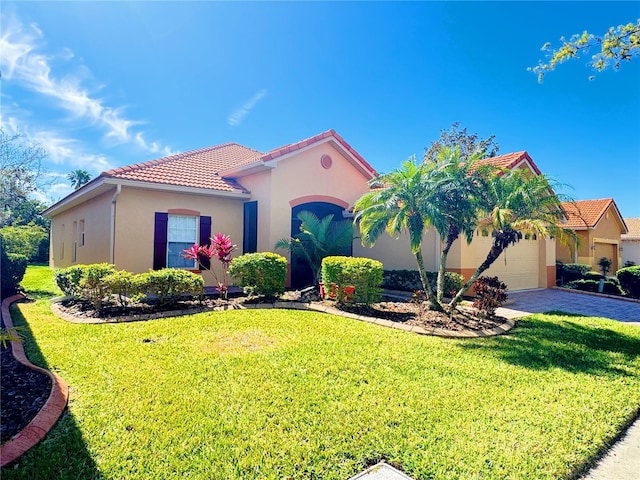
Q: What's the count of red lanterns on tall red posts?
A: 0